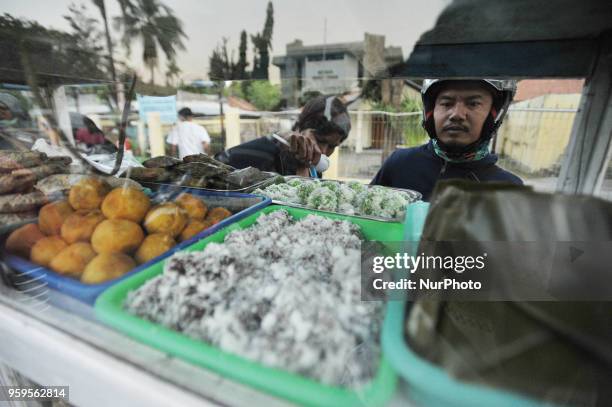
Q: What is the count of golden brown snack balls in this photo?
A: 14